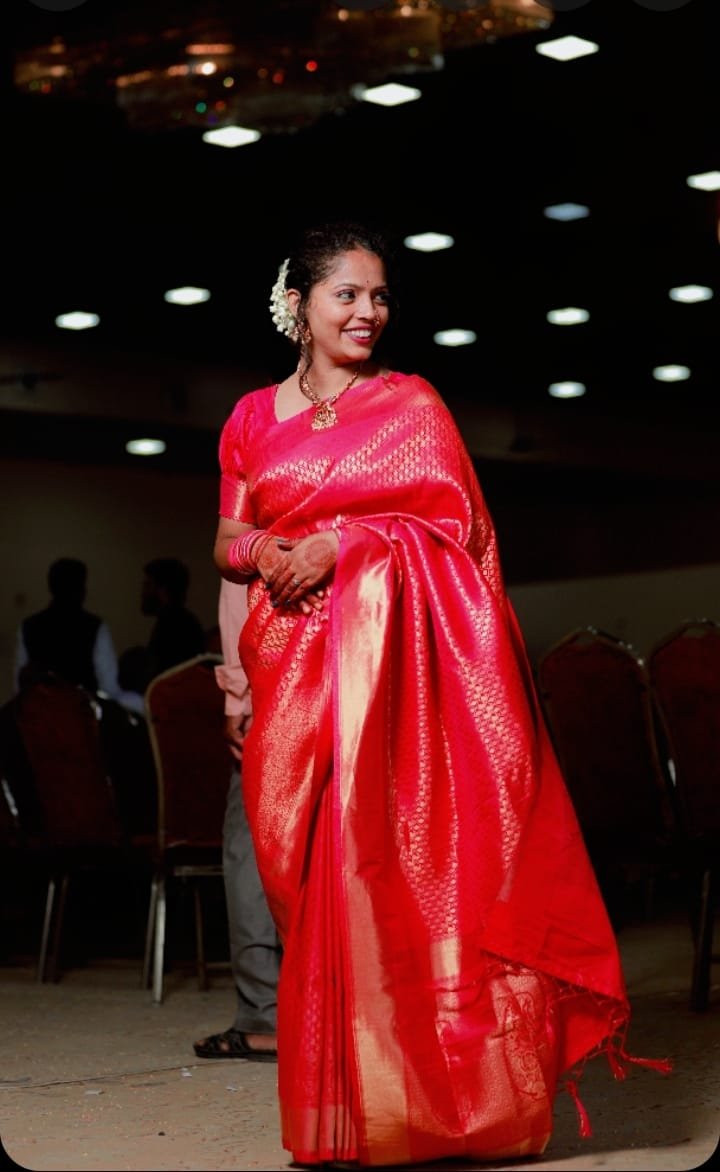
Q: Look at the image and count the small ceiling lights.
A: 14